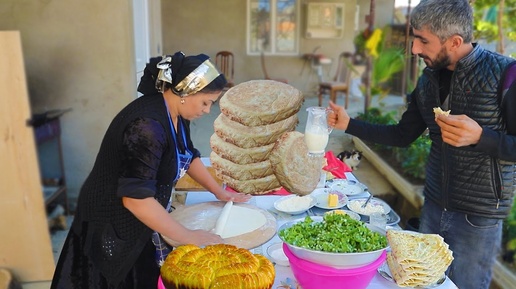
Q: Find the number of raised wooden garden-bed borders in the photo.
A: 1